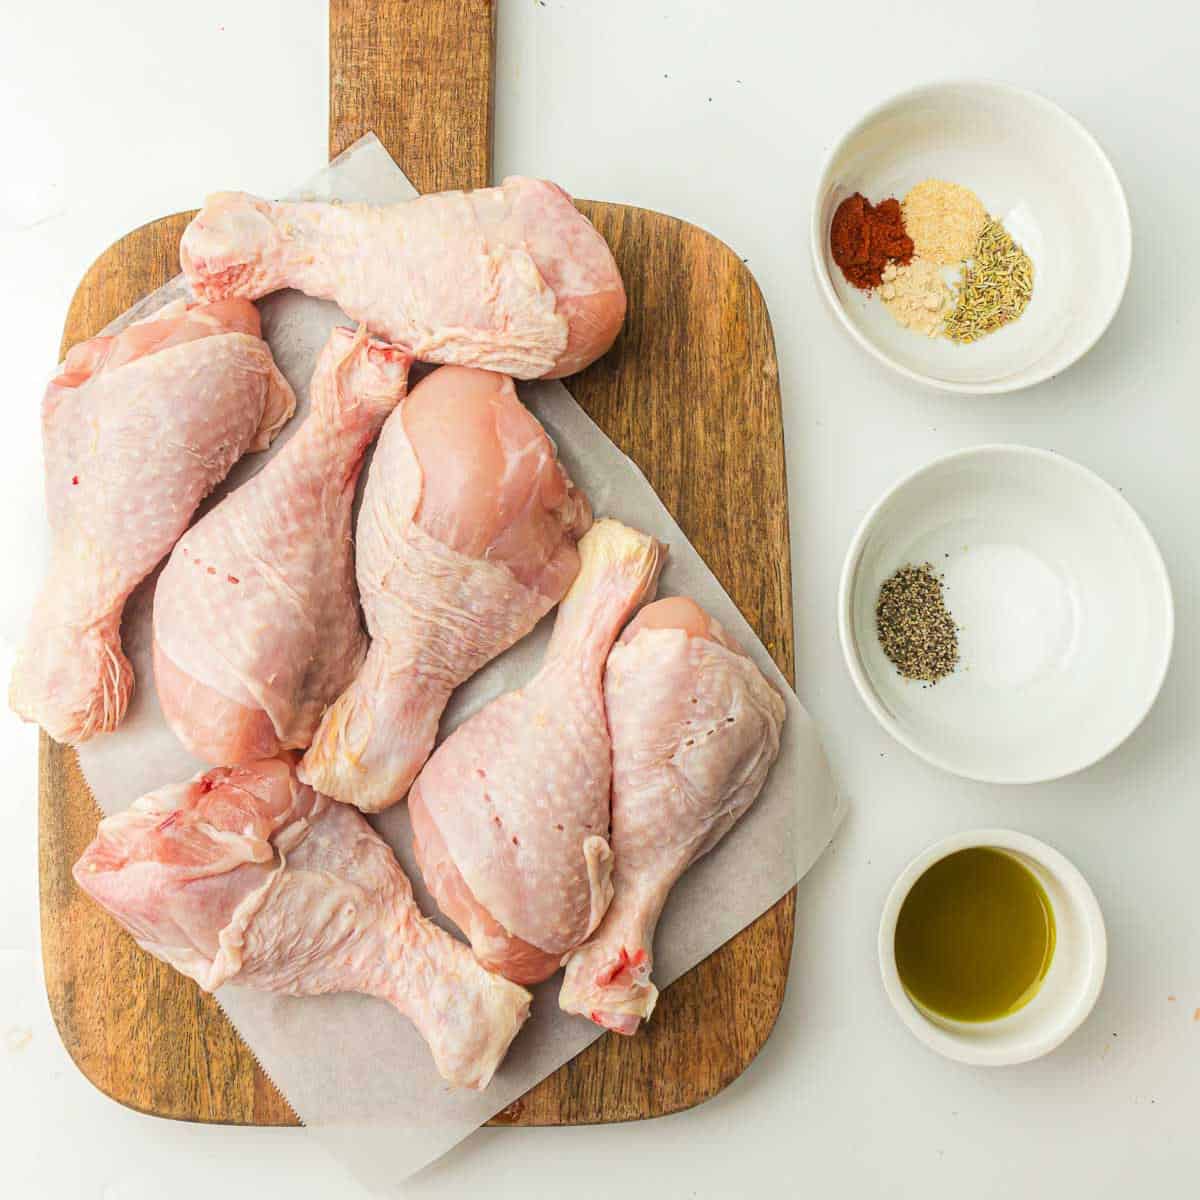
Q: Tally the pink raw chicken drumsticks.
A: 7